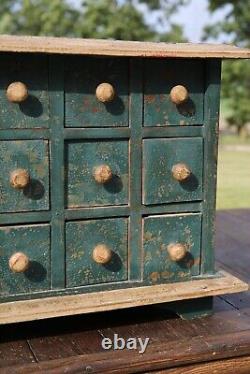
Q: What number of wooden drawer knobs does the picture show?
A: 9